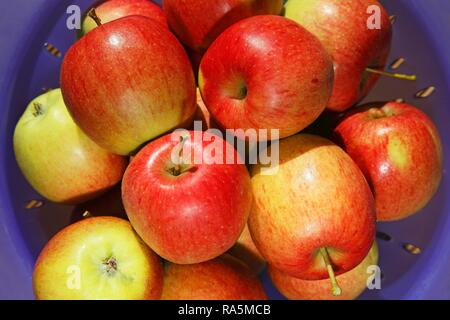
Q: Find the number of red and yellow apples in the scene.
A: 12